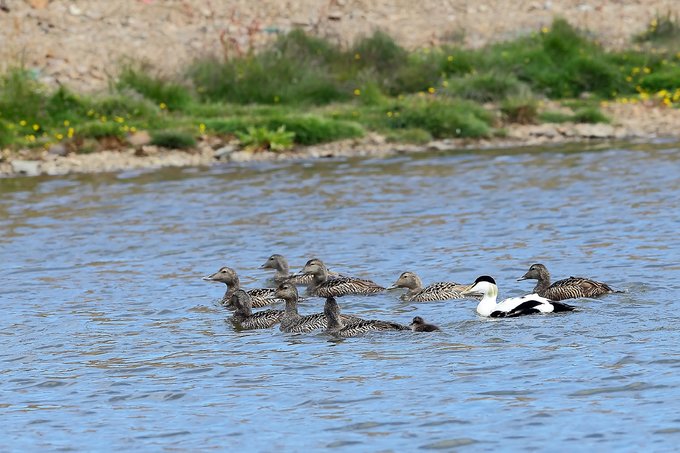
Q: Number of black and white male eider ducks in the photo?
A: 1